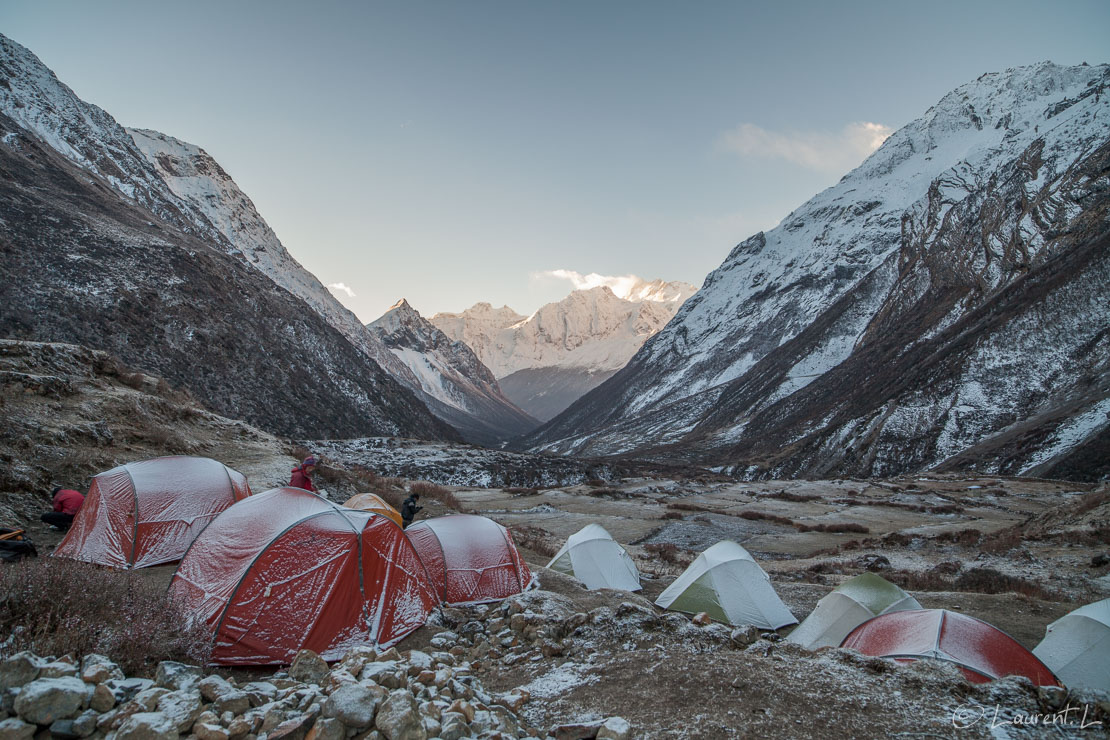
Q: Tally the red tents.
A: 4